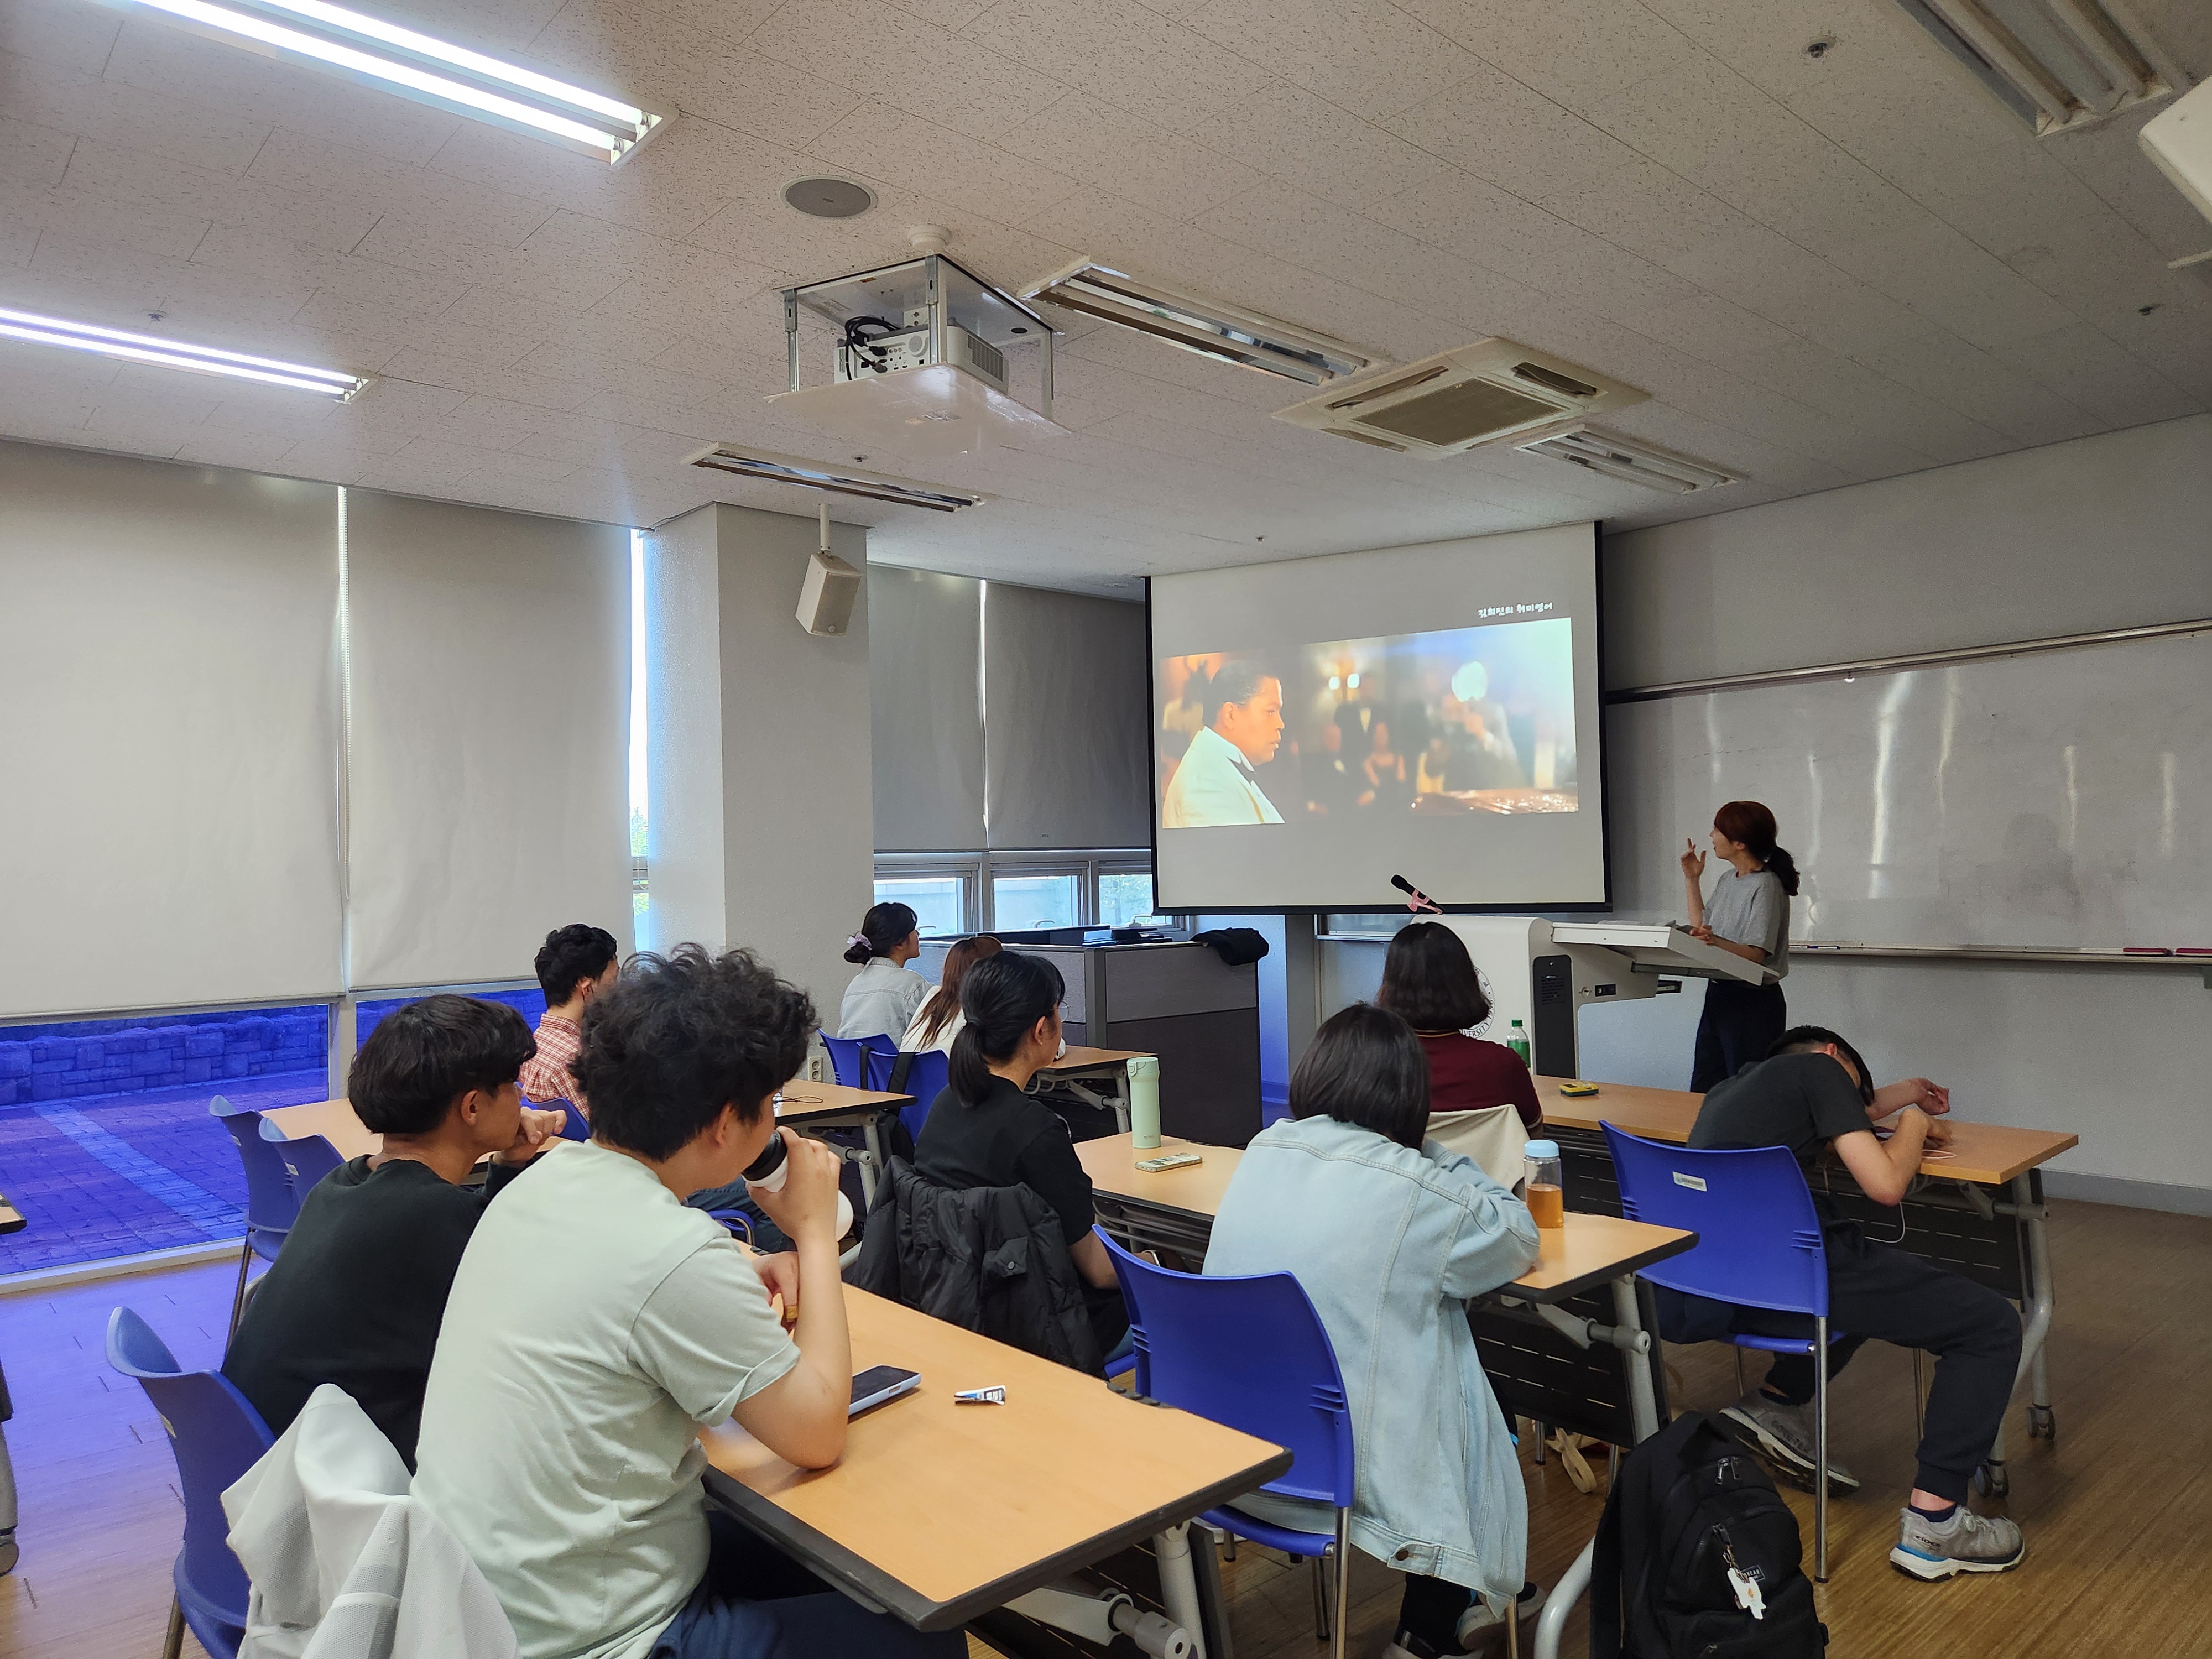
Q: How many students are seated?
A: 9